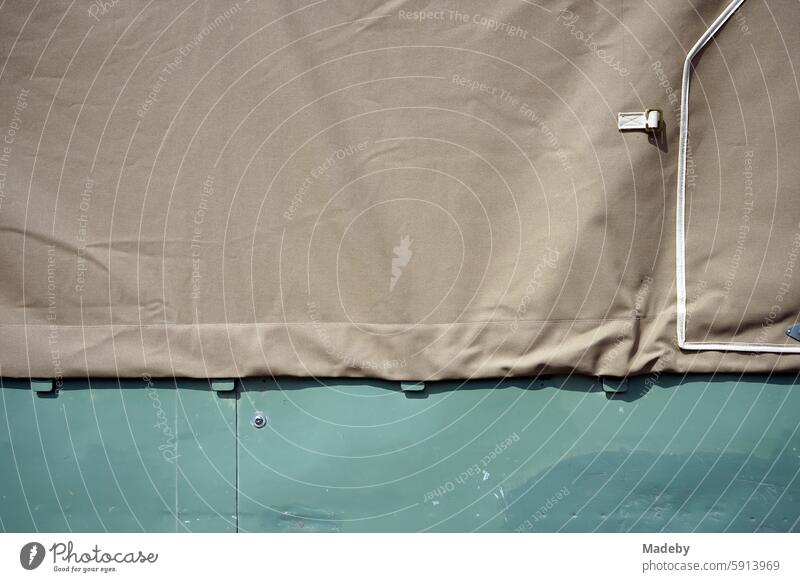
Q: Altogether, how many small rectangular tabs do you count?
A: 4